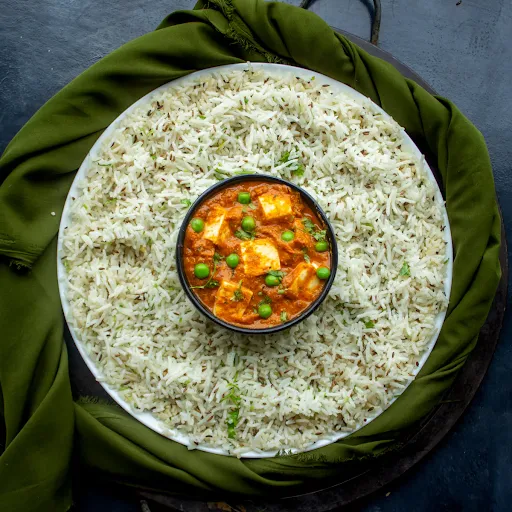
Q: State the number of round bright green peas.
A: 10